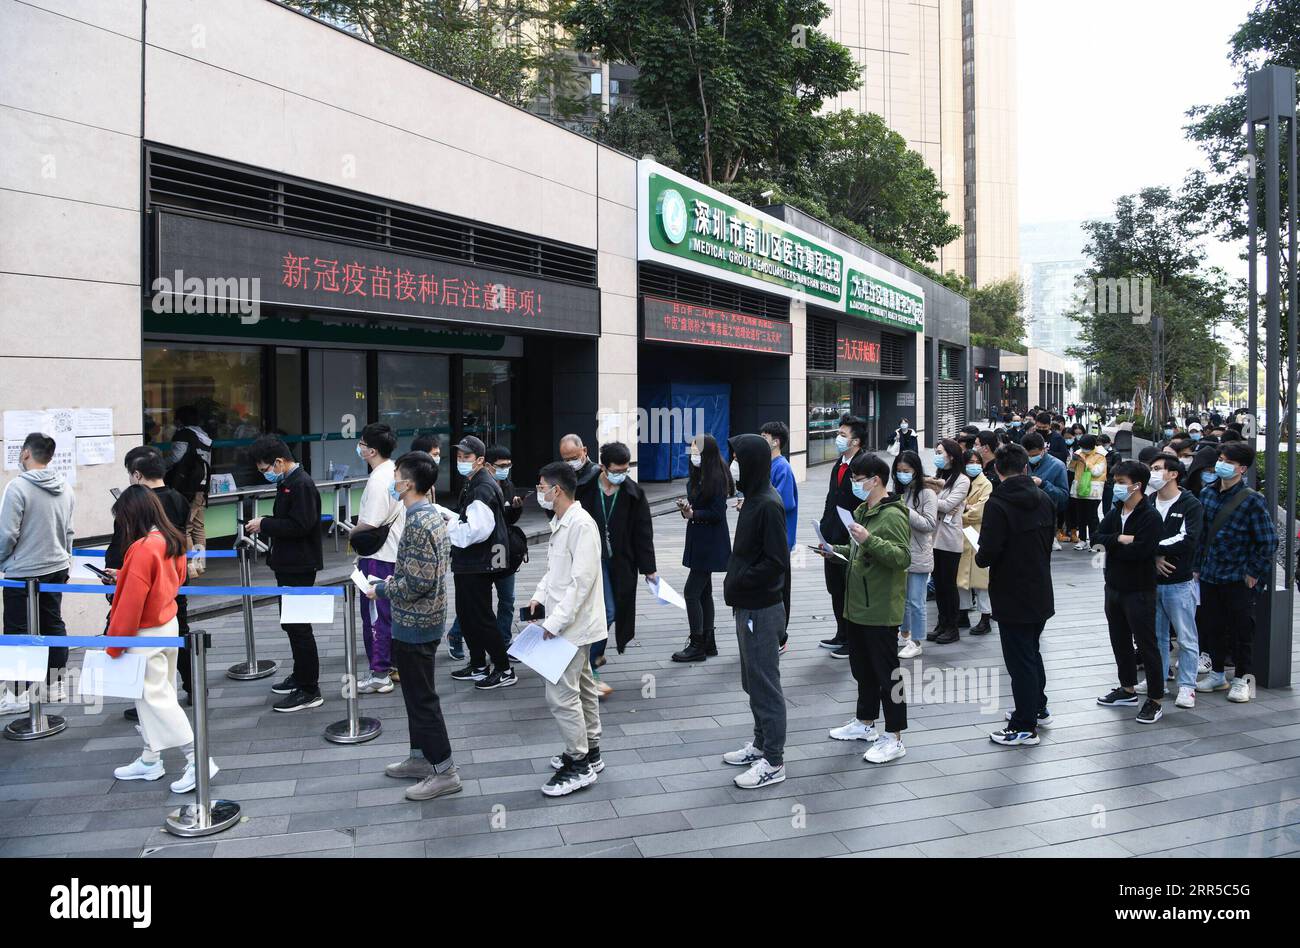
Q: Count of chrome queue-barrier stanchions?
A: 4